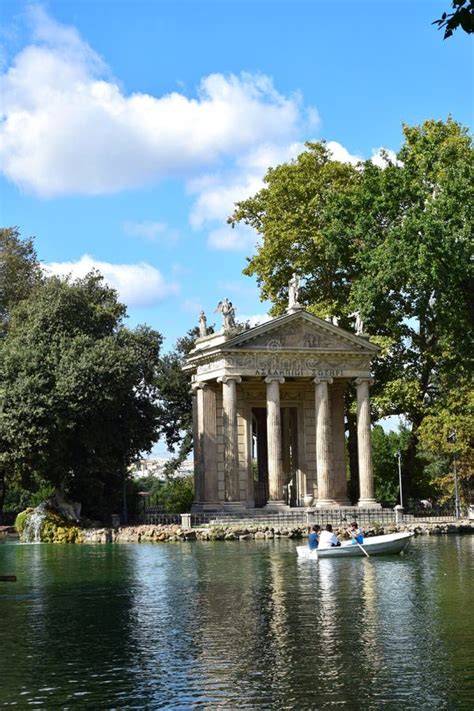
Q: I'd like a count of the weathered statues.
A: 4